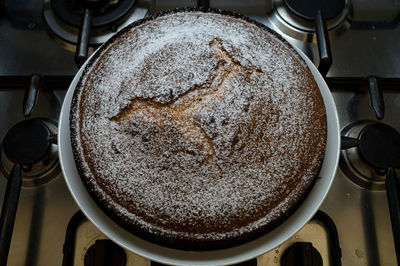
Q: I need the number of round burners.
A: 4